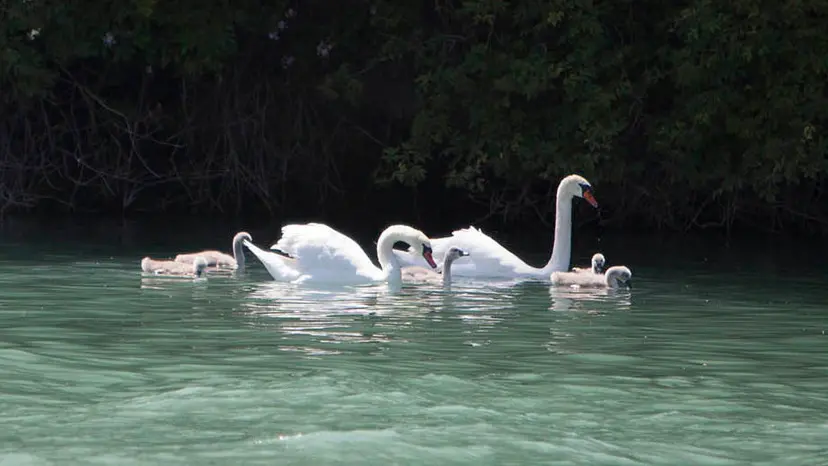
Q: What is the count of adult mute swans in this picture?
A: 2